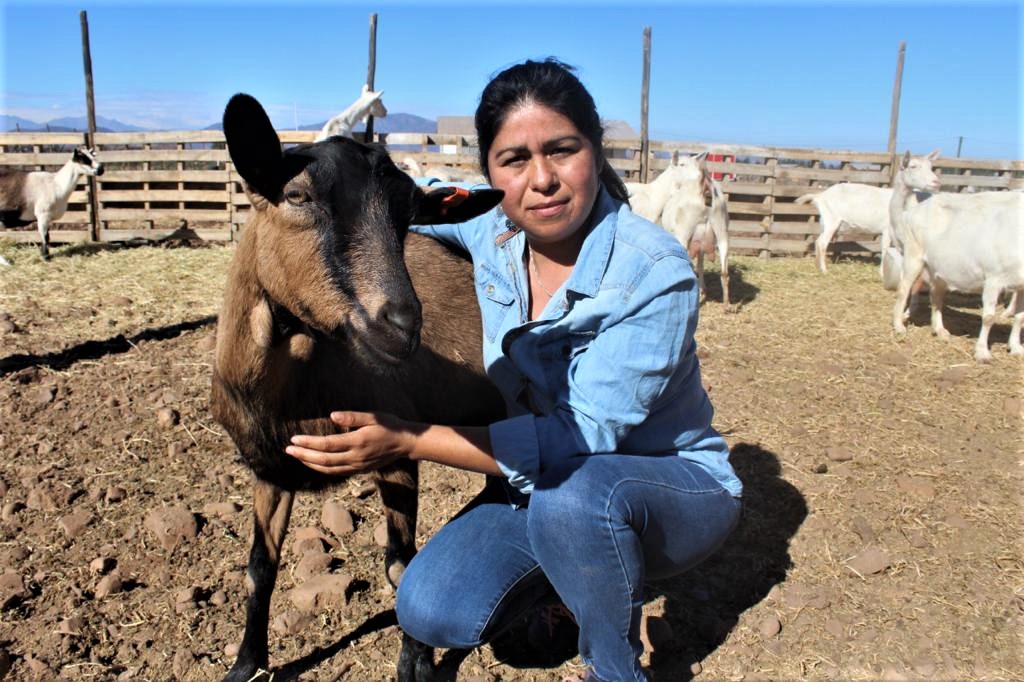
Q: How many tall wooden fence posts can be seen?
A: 4